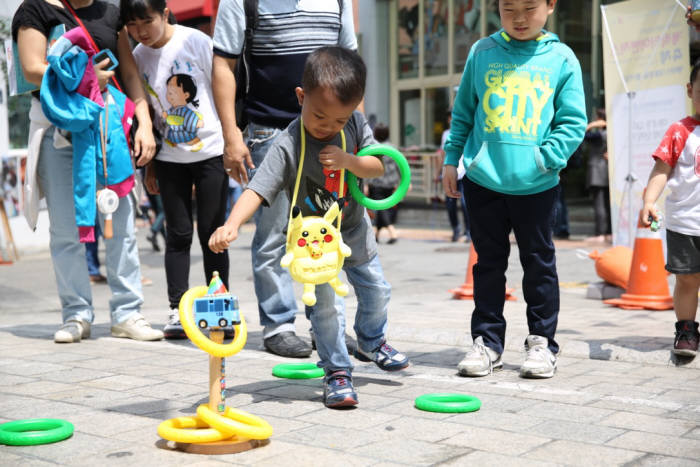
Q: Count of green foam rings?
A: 4